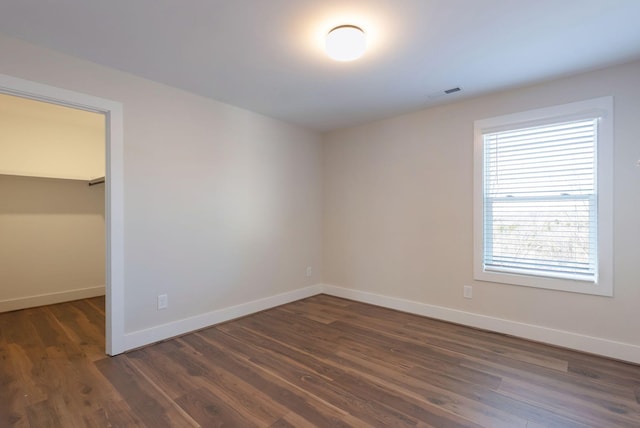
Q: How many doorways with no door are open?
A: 1